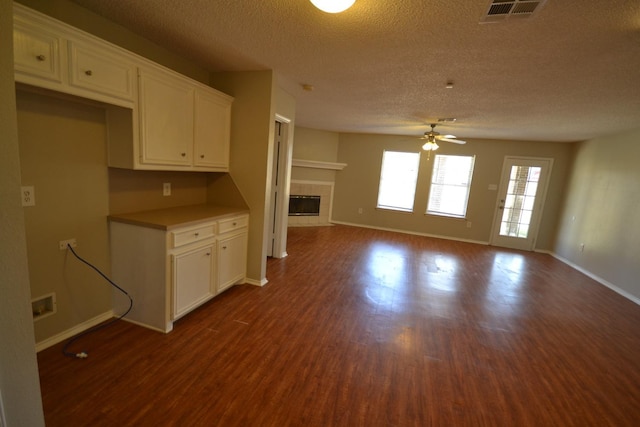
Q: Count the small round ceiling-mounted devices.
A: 2